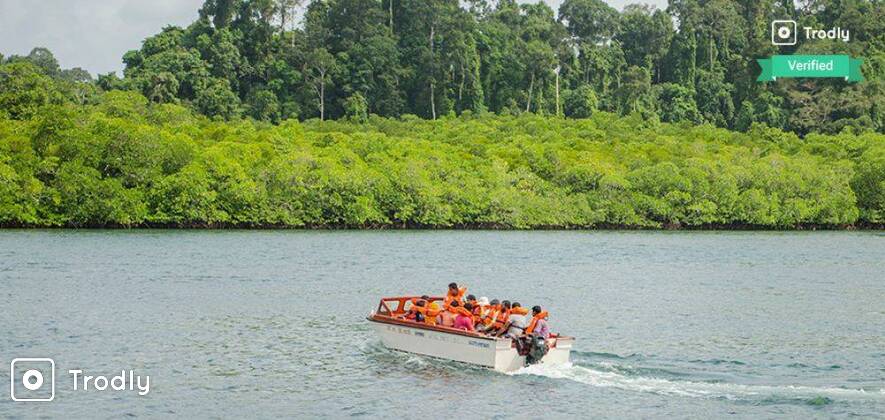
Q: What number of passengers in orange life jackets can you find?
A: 12